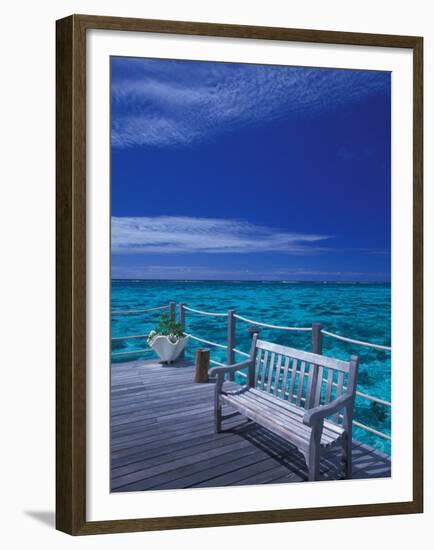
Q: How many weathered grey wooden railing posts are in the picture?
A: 4